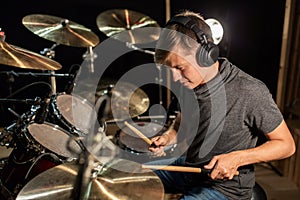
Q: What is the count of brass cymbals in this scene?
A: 5